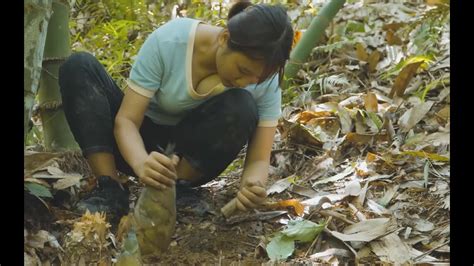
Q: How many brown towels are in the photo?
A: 0